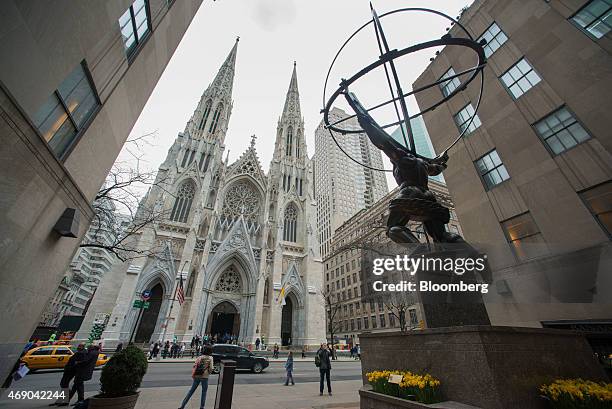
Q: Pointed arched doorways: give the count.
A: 3